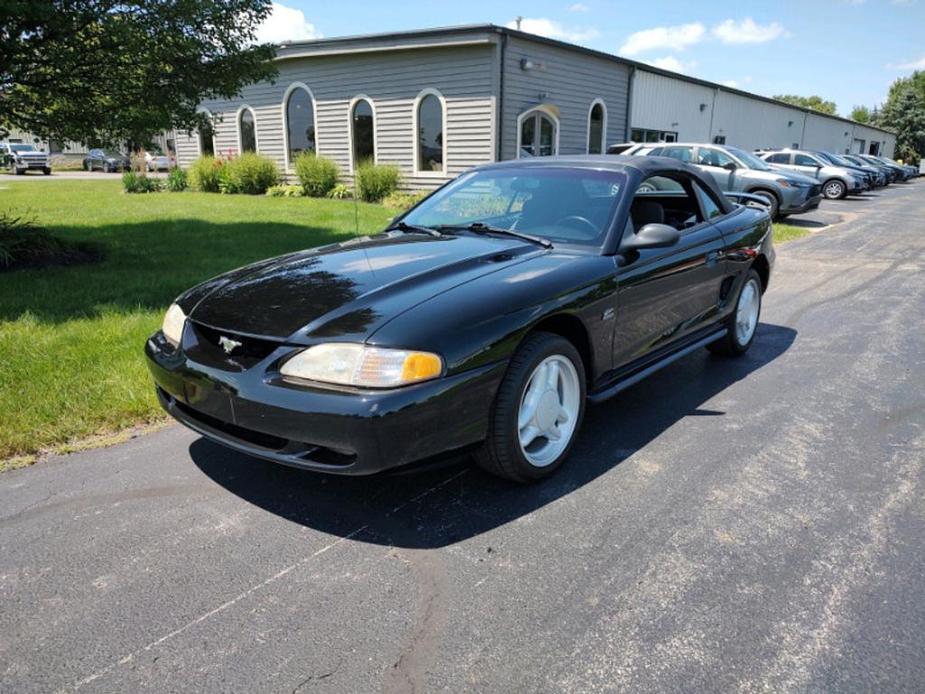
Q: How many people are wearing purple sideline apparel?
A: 0